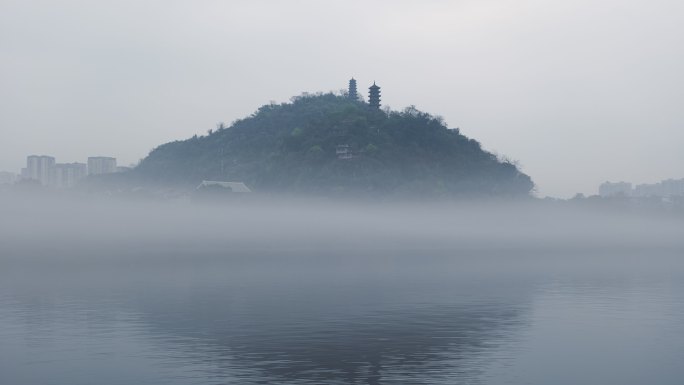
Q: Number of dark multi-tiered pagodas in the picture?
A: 2